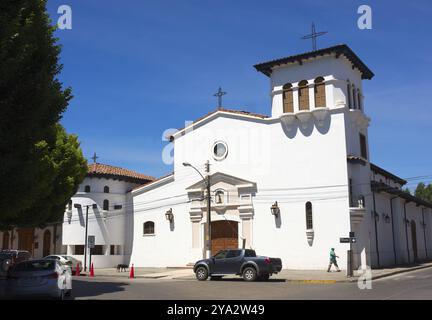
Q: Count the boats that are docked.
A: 0